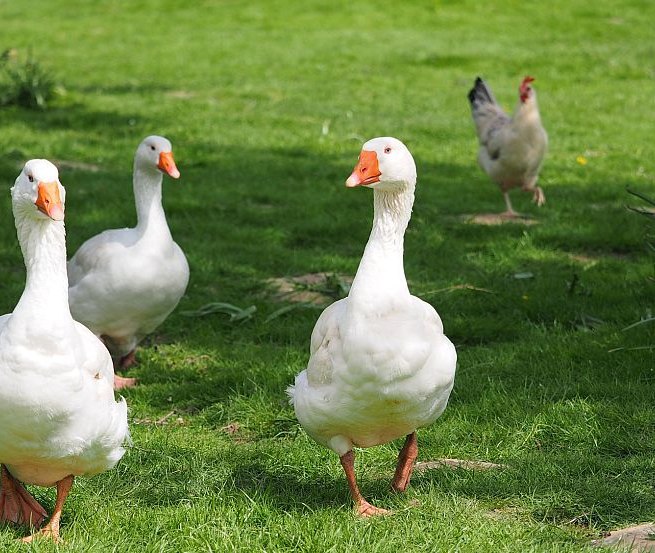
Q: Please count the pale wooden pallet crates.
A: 0